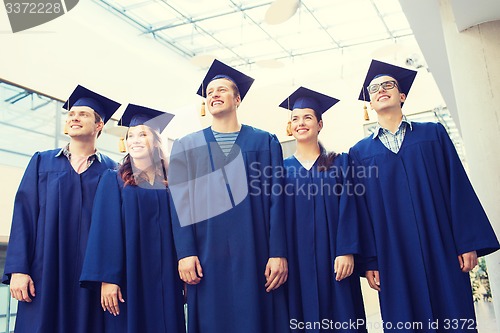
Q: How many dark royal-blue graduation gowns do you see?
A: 5